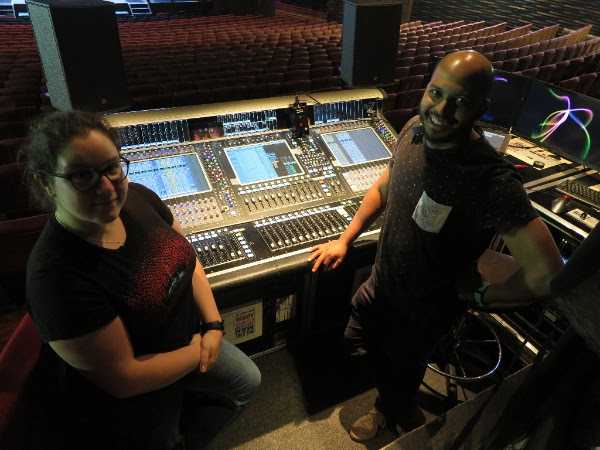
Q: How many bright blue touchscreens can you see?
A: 3